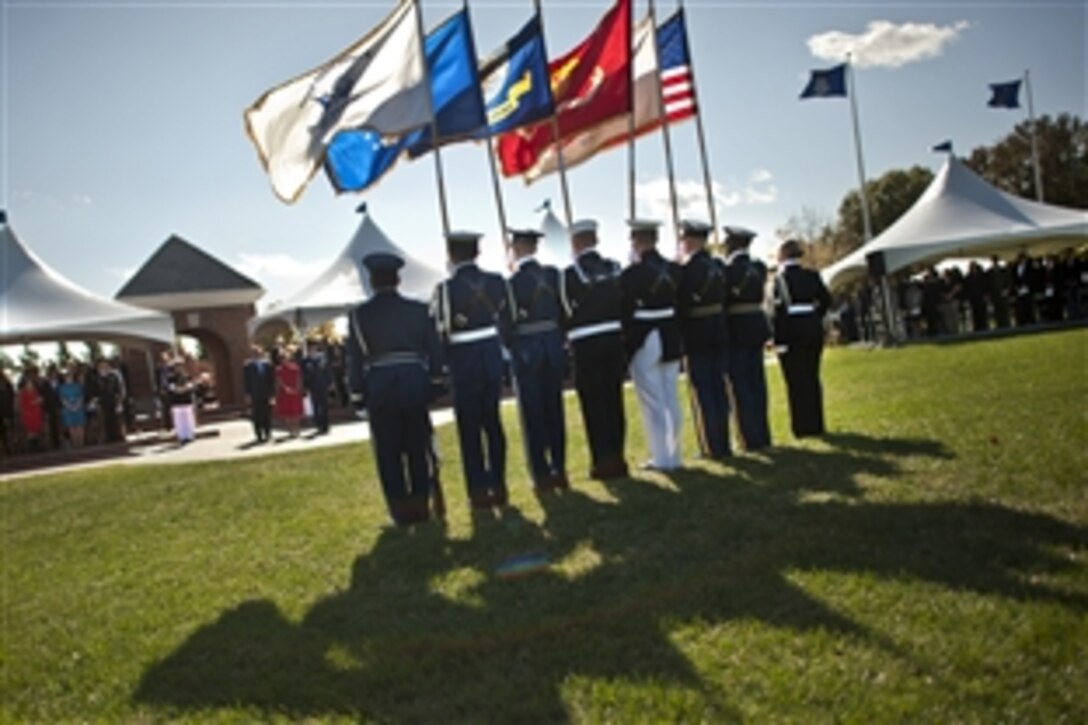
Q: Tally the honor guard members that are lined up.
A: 8